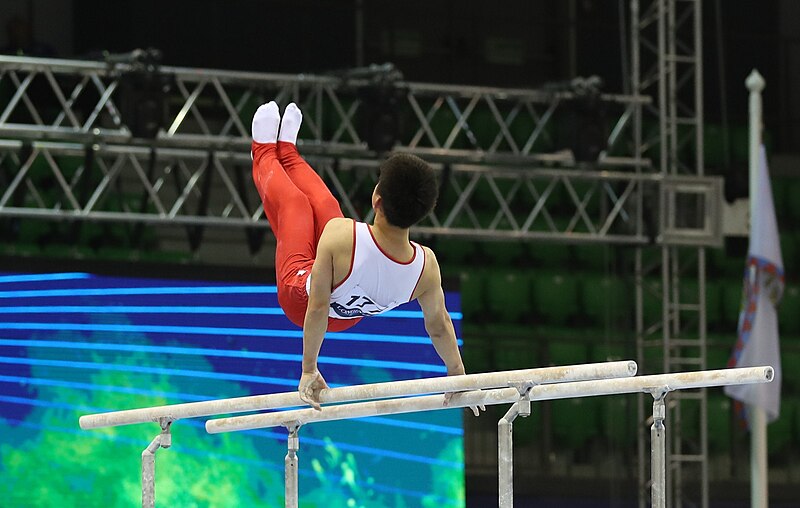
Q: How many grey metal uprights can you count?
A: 4